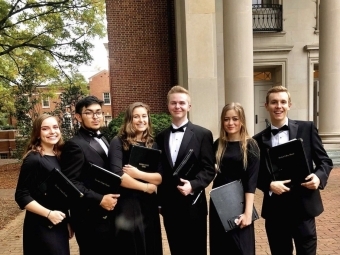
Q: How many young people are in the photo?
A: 6